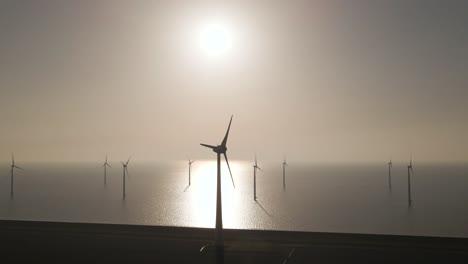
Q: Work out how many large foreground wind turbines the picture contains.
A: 1